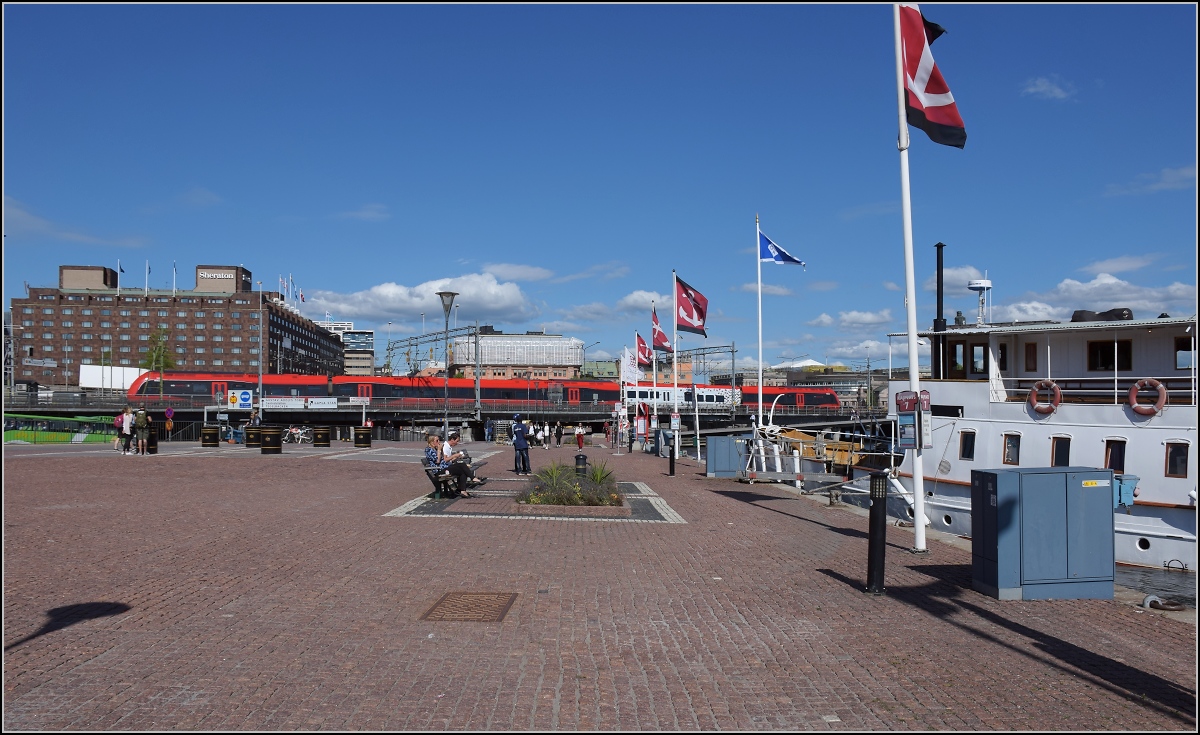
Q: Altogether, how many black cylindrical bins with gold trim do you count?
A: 6